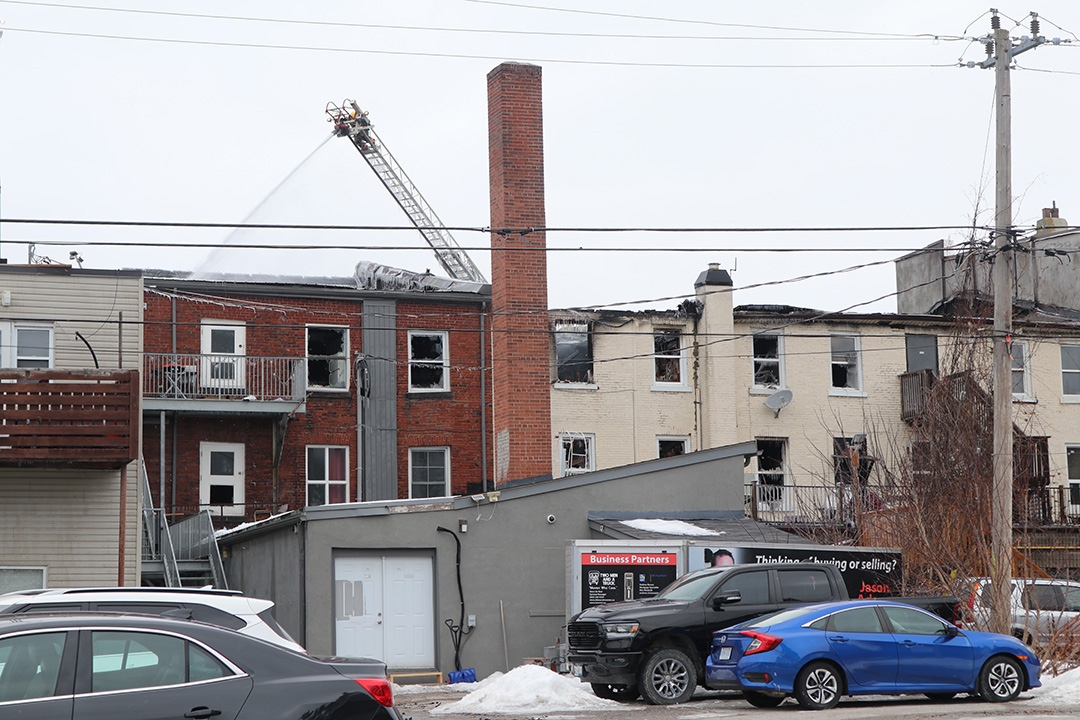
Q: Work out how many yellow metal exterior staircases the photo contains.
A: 0